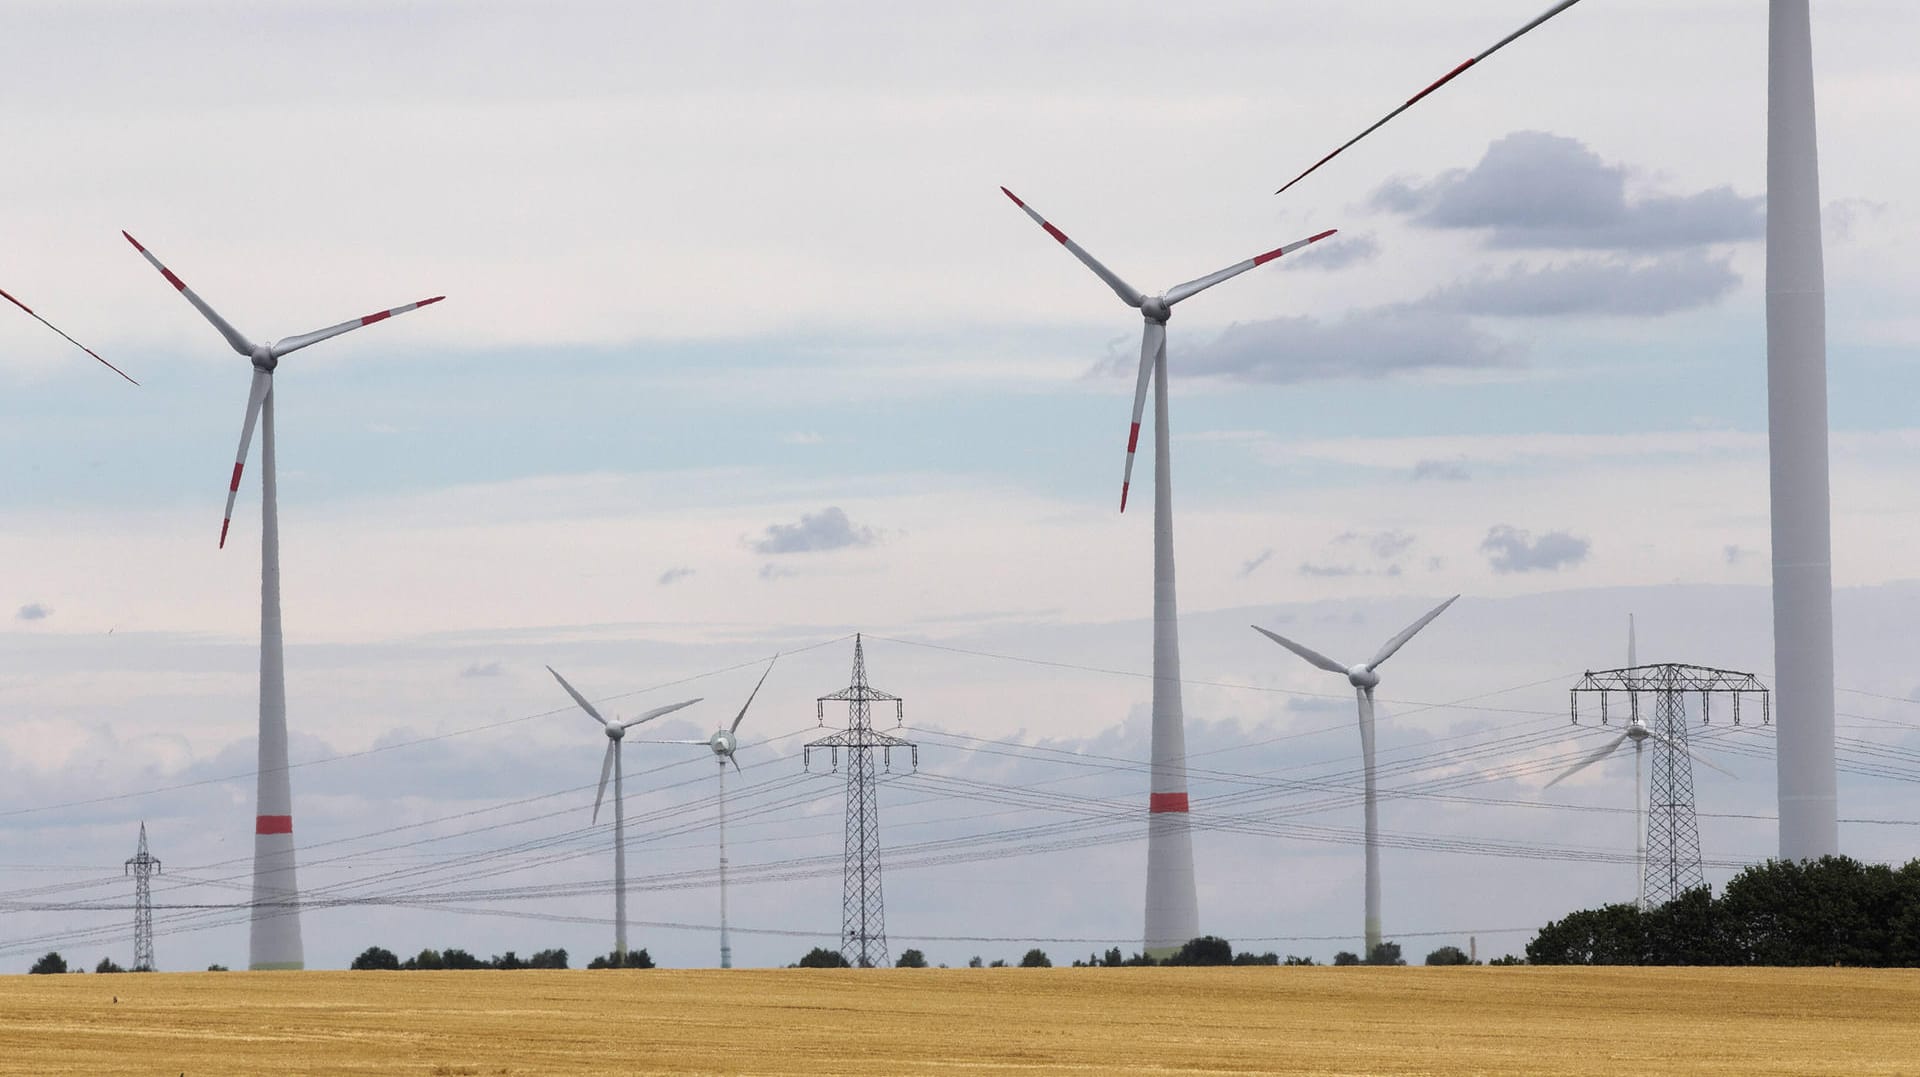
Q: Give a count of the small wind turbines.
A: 4